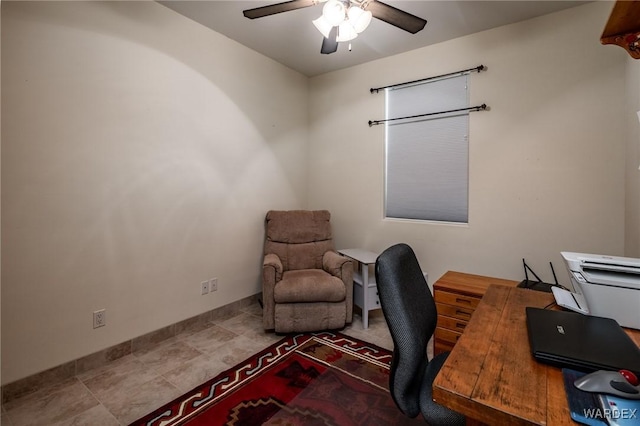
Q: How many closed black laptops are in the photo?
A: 1